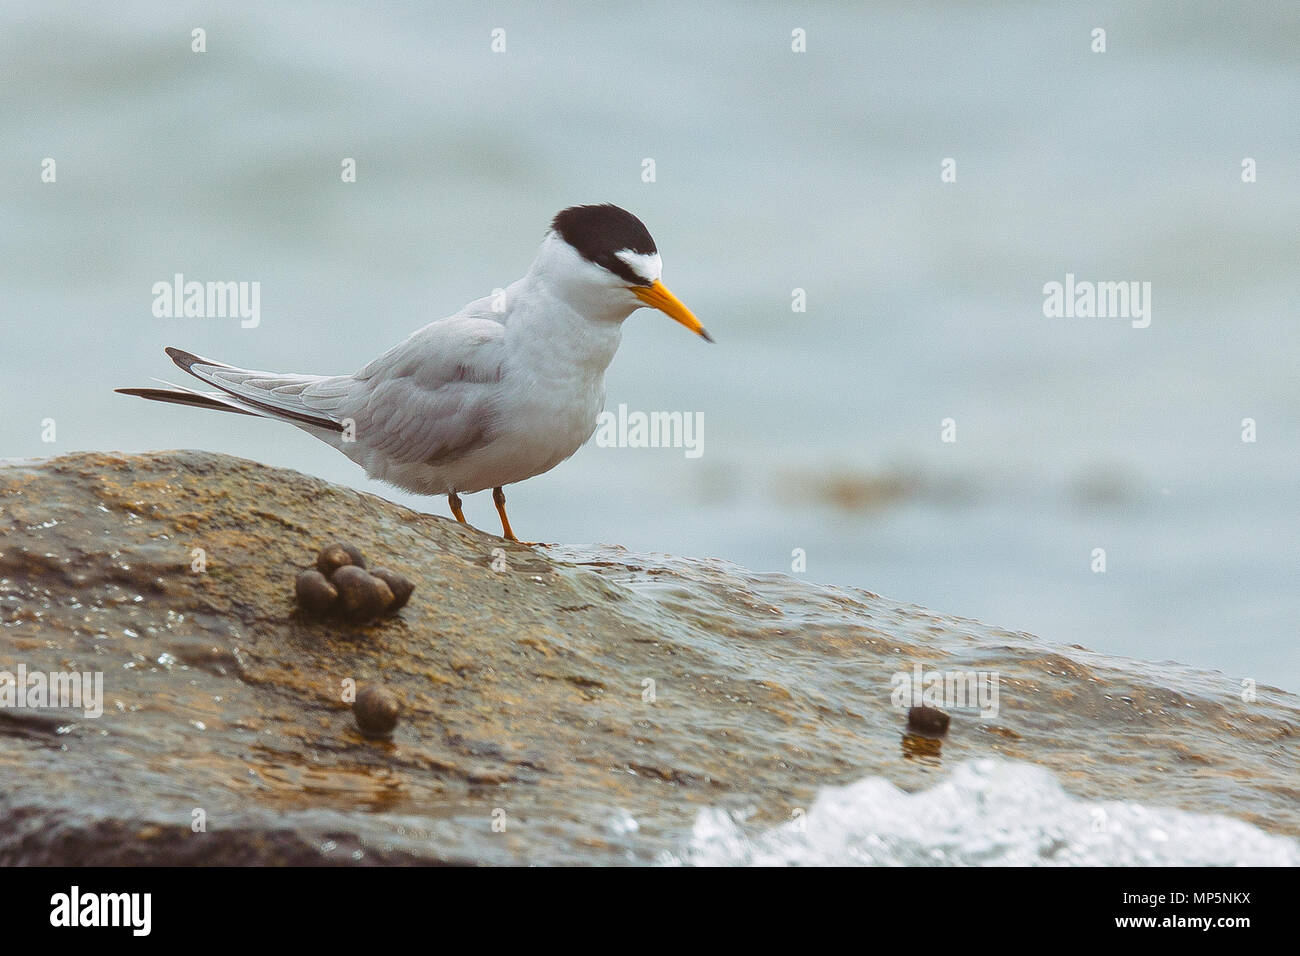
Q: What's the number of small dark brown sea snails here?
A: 6